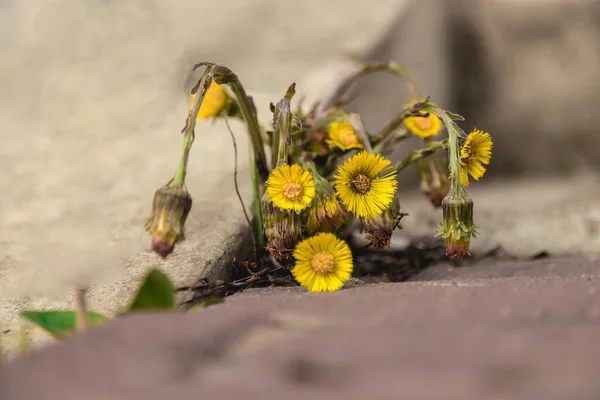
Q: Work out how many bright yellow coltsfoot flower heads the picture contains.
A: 7